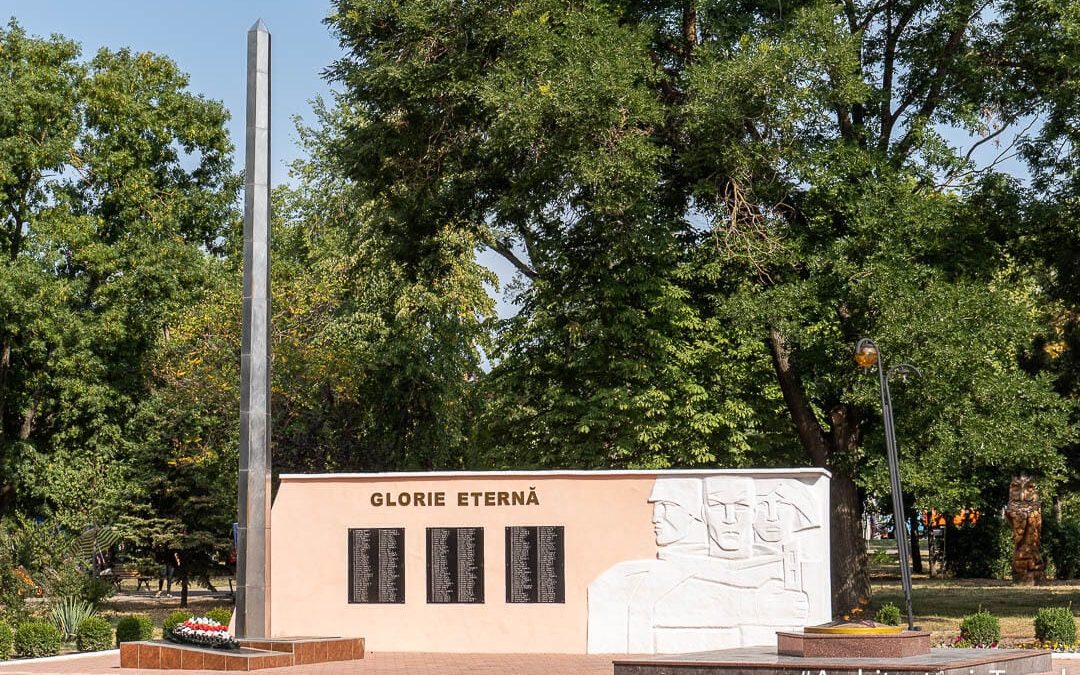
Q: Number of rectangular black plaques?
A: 3